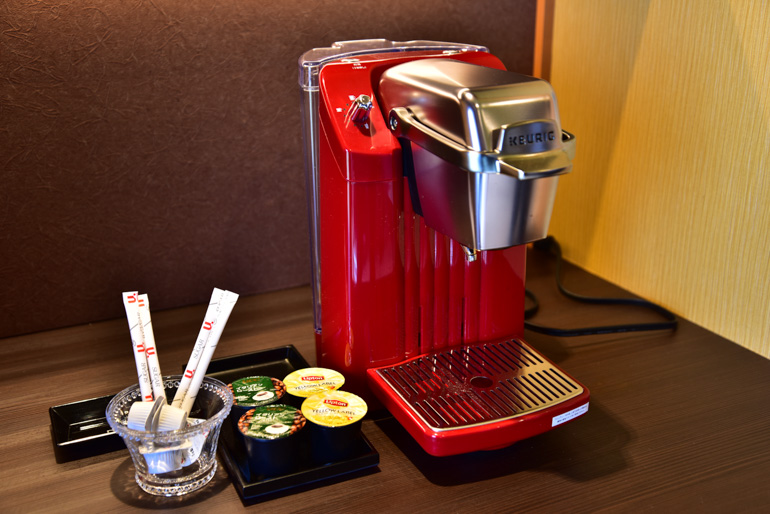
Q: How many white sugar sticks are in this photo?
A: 4